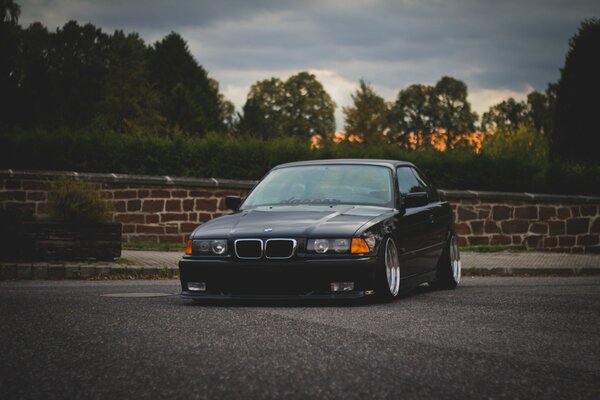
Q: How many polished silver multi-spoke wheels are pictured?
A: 2